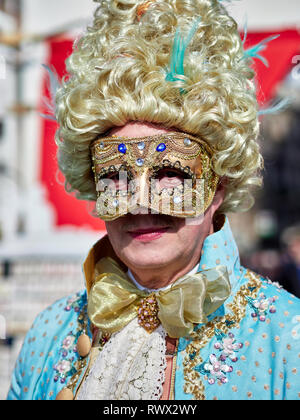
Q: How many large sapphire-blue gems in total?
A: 2